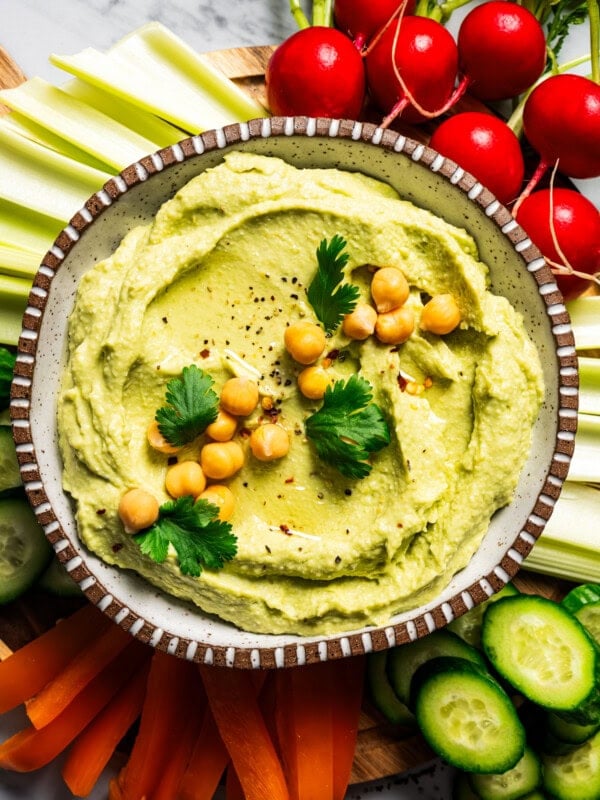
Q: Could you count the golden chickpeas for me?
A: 14